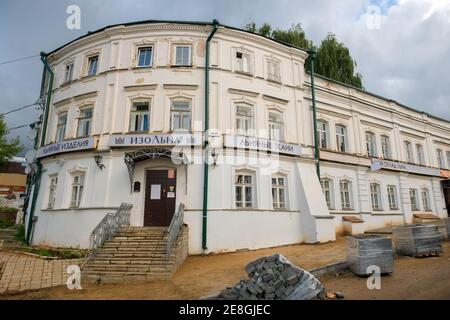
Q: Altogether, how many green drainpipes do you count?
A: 3